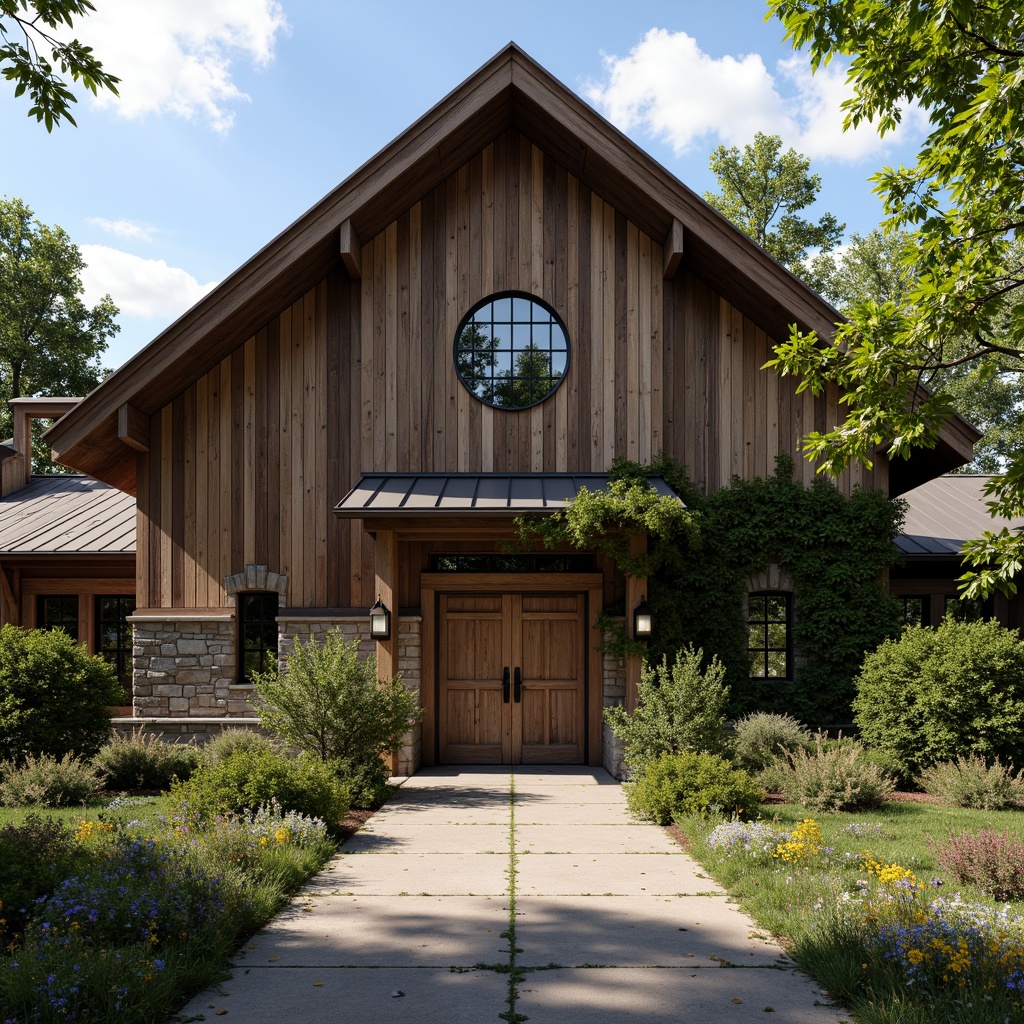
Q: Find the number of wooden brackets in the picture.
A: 3